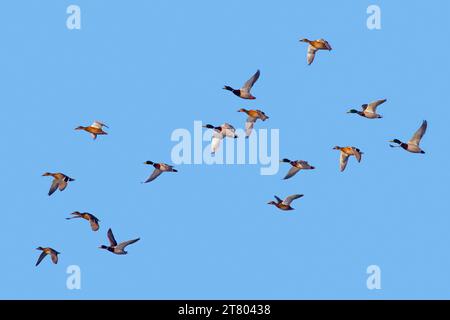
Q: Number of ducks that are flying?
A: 15